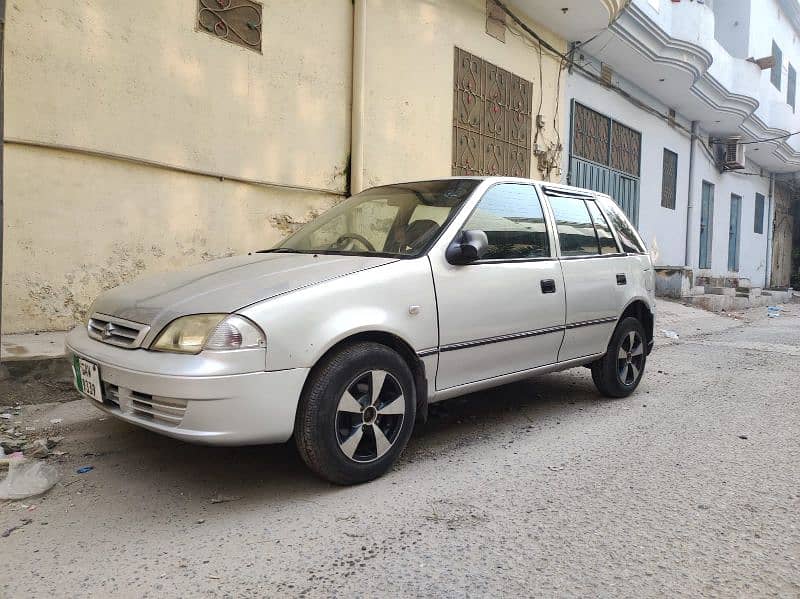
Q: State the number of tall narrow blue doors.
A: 2